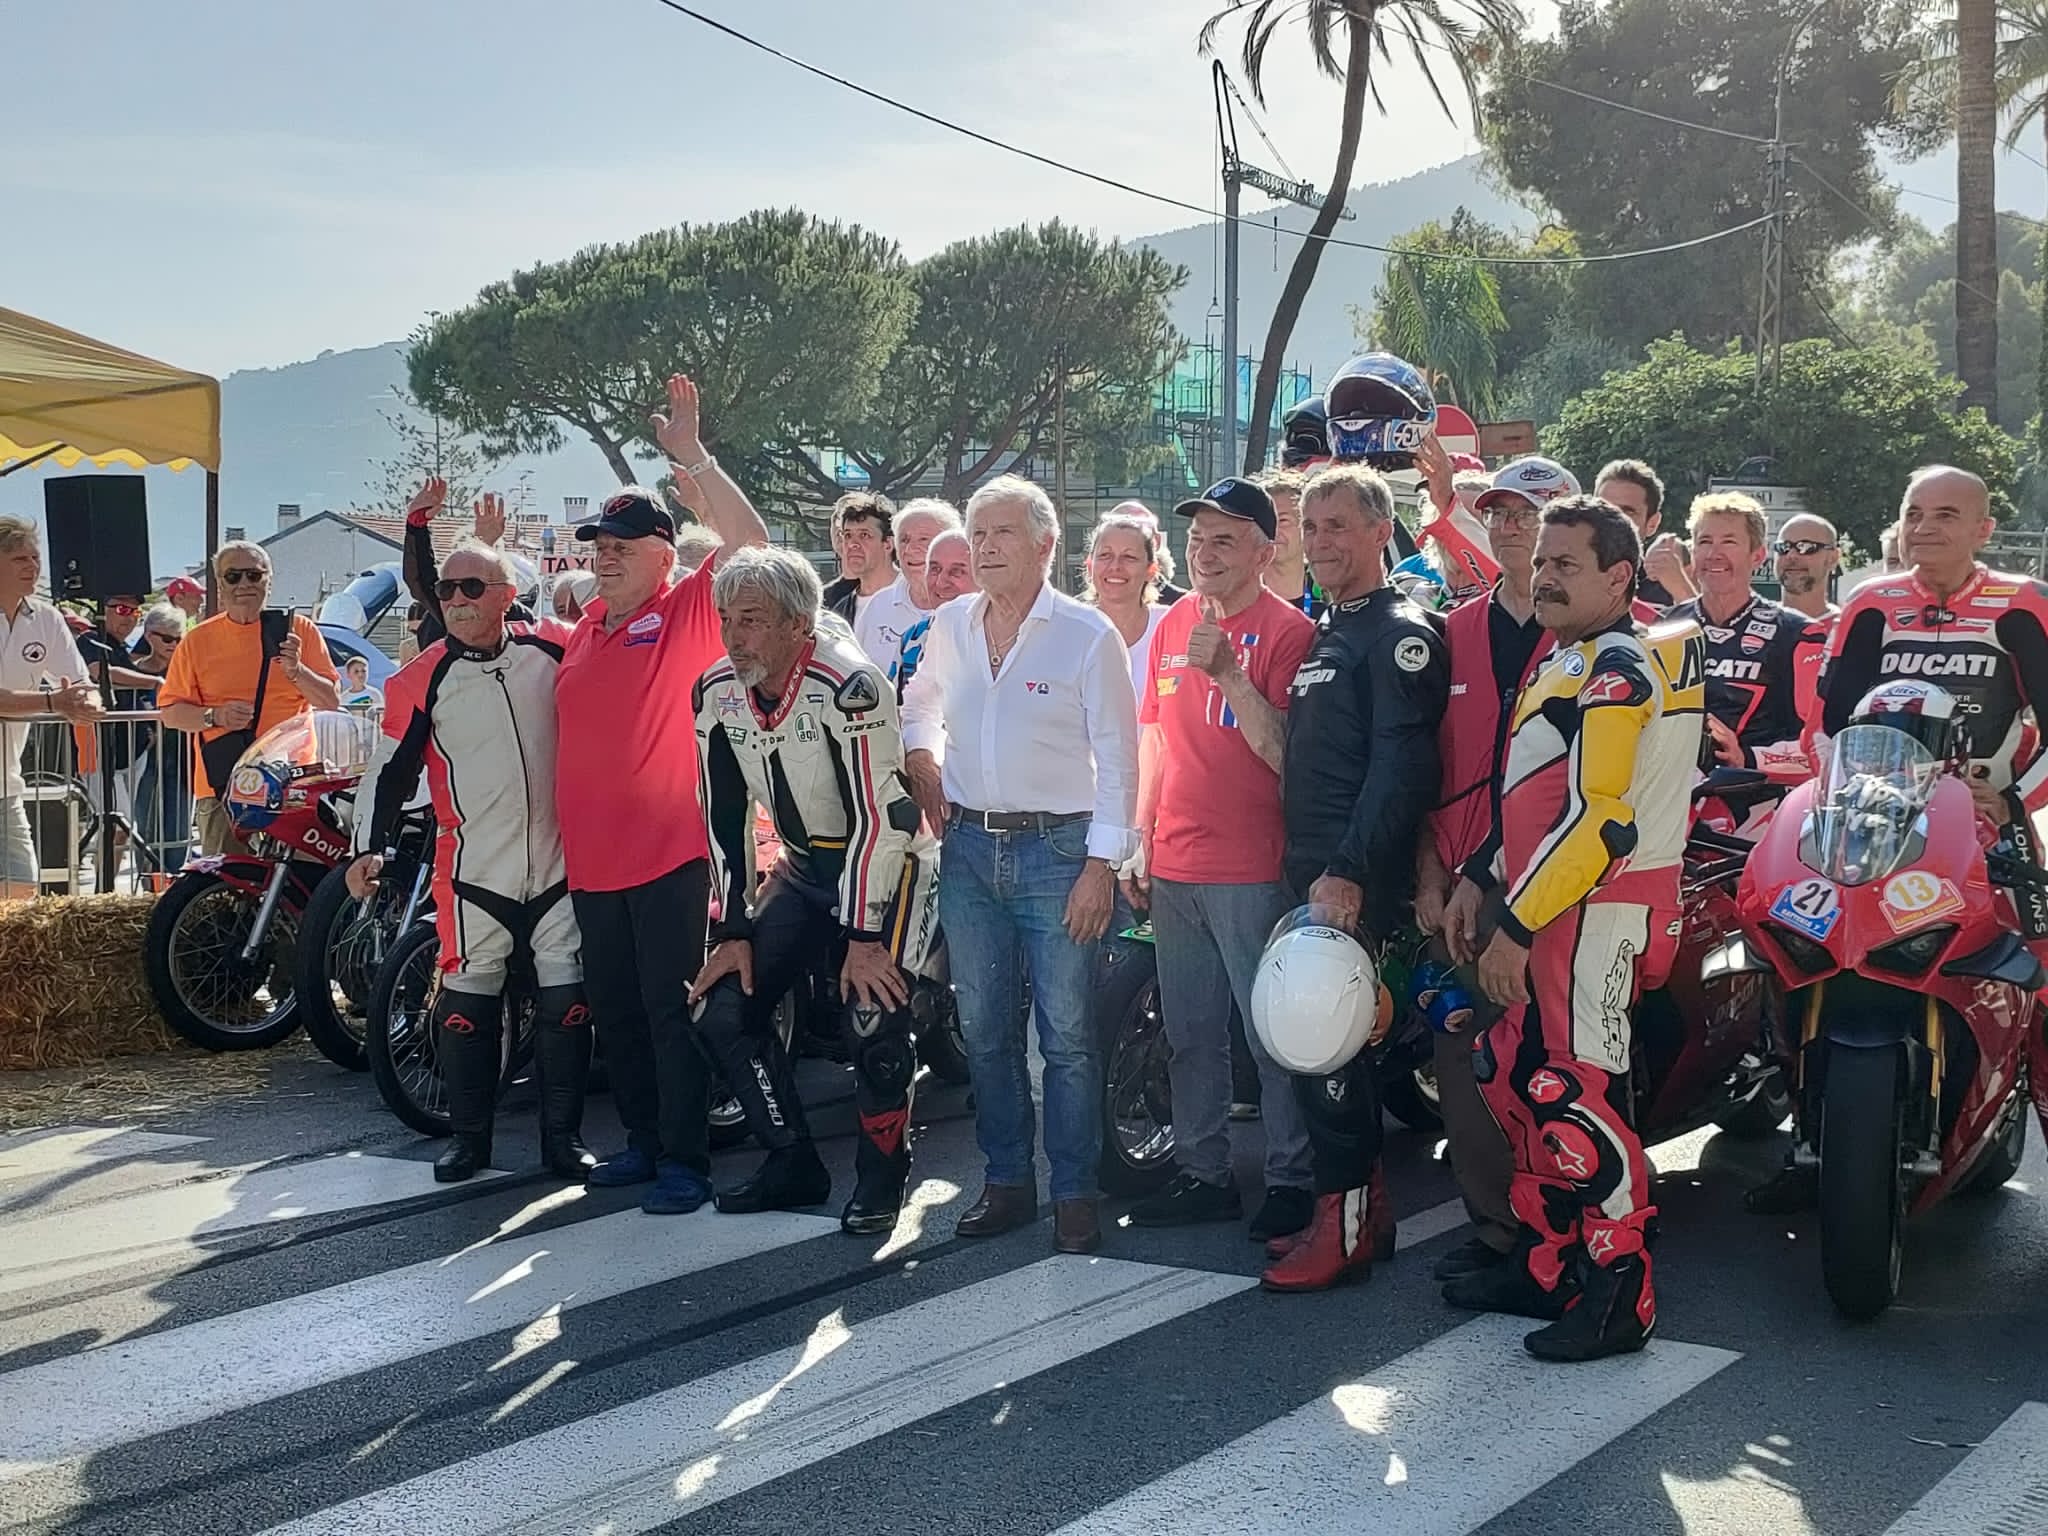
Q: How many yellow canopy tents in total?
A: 1